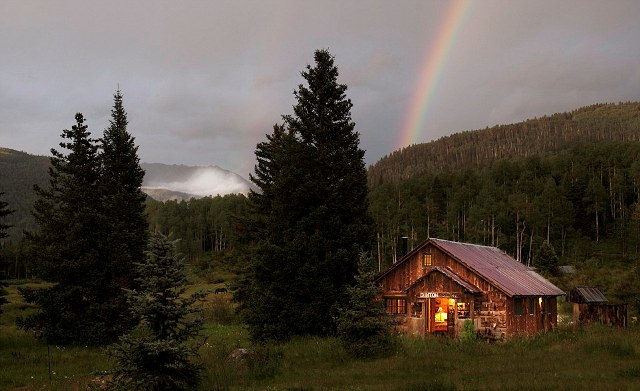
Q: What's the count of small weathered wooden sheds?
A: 1